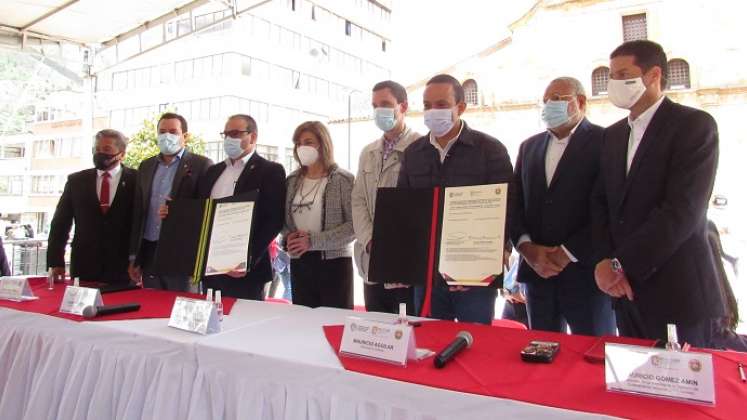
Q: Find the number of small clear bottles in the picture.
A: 6